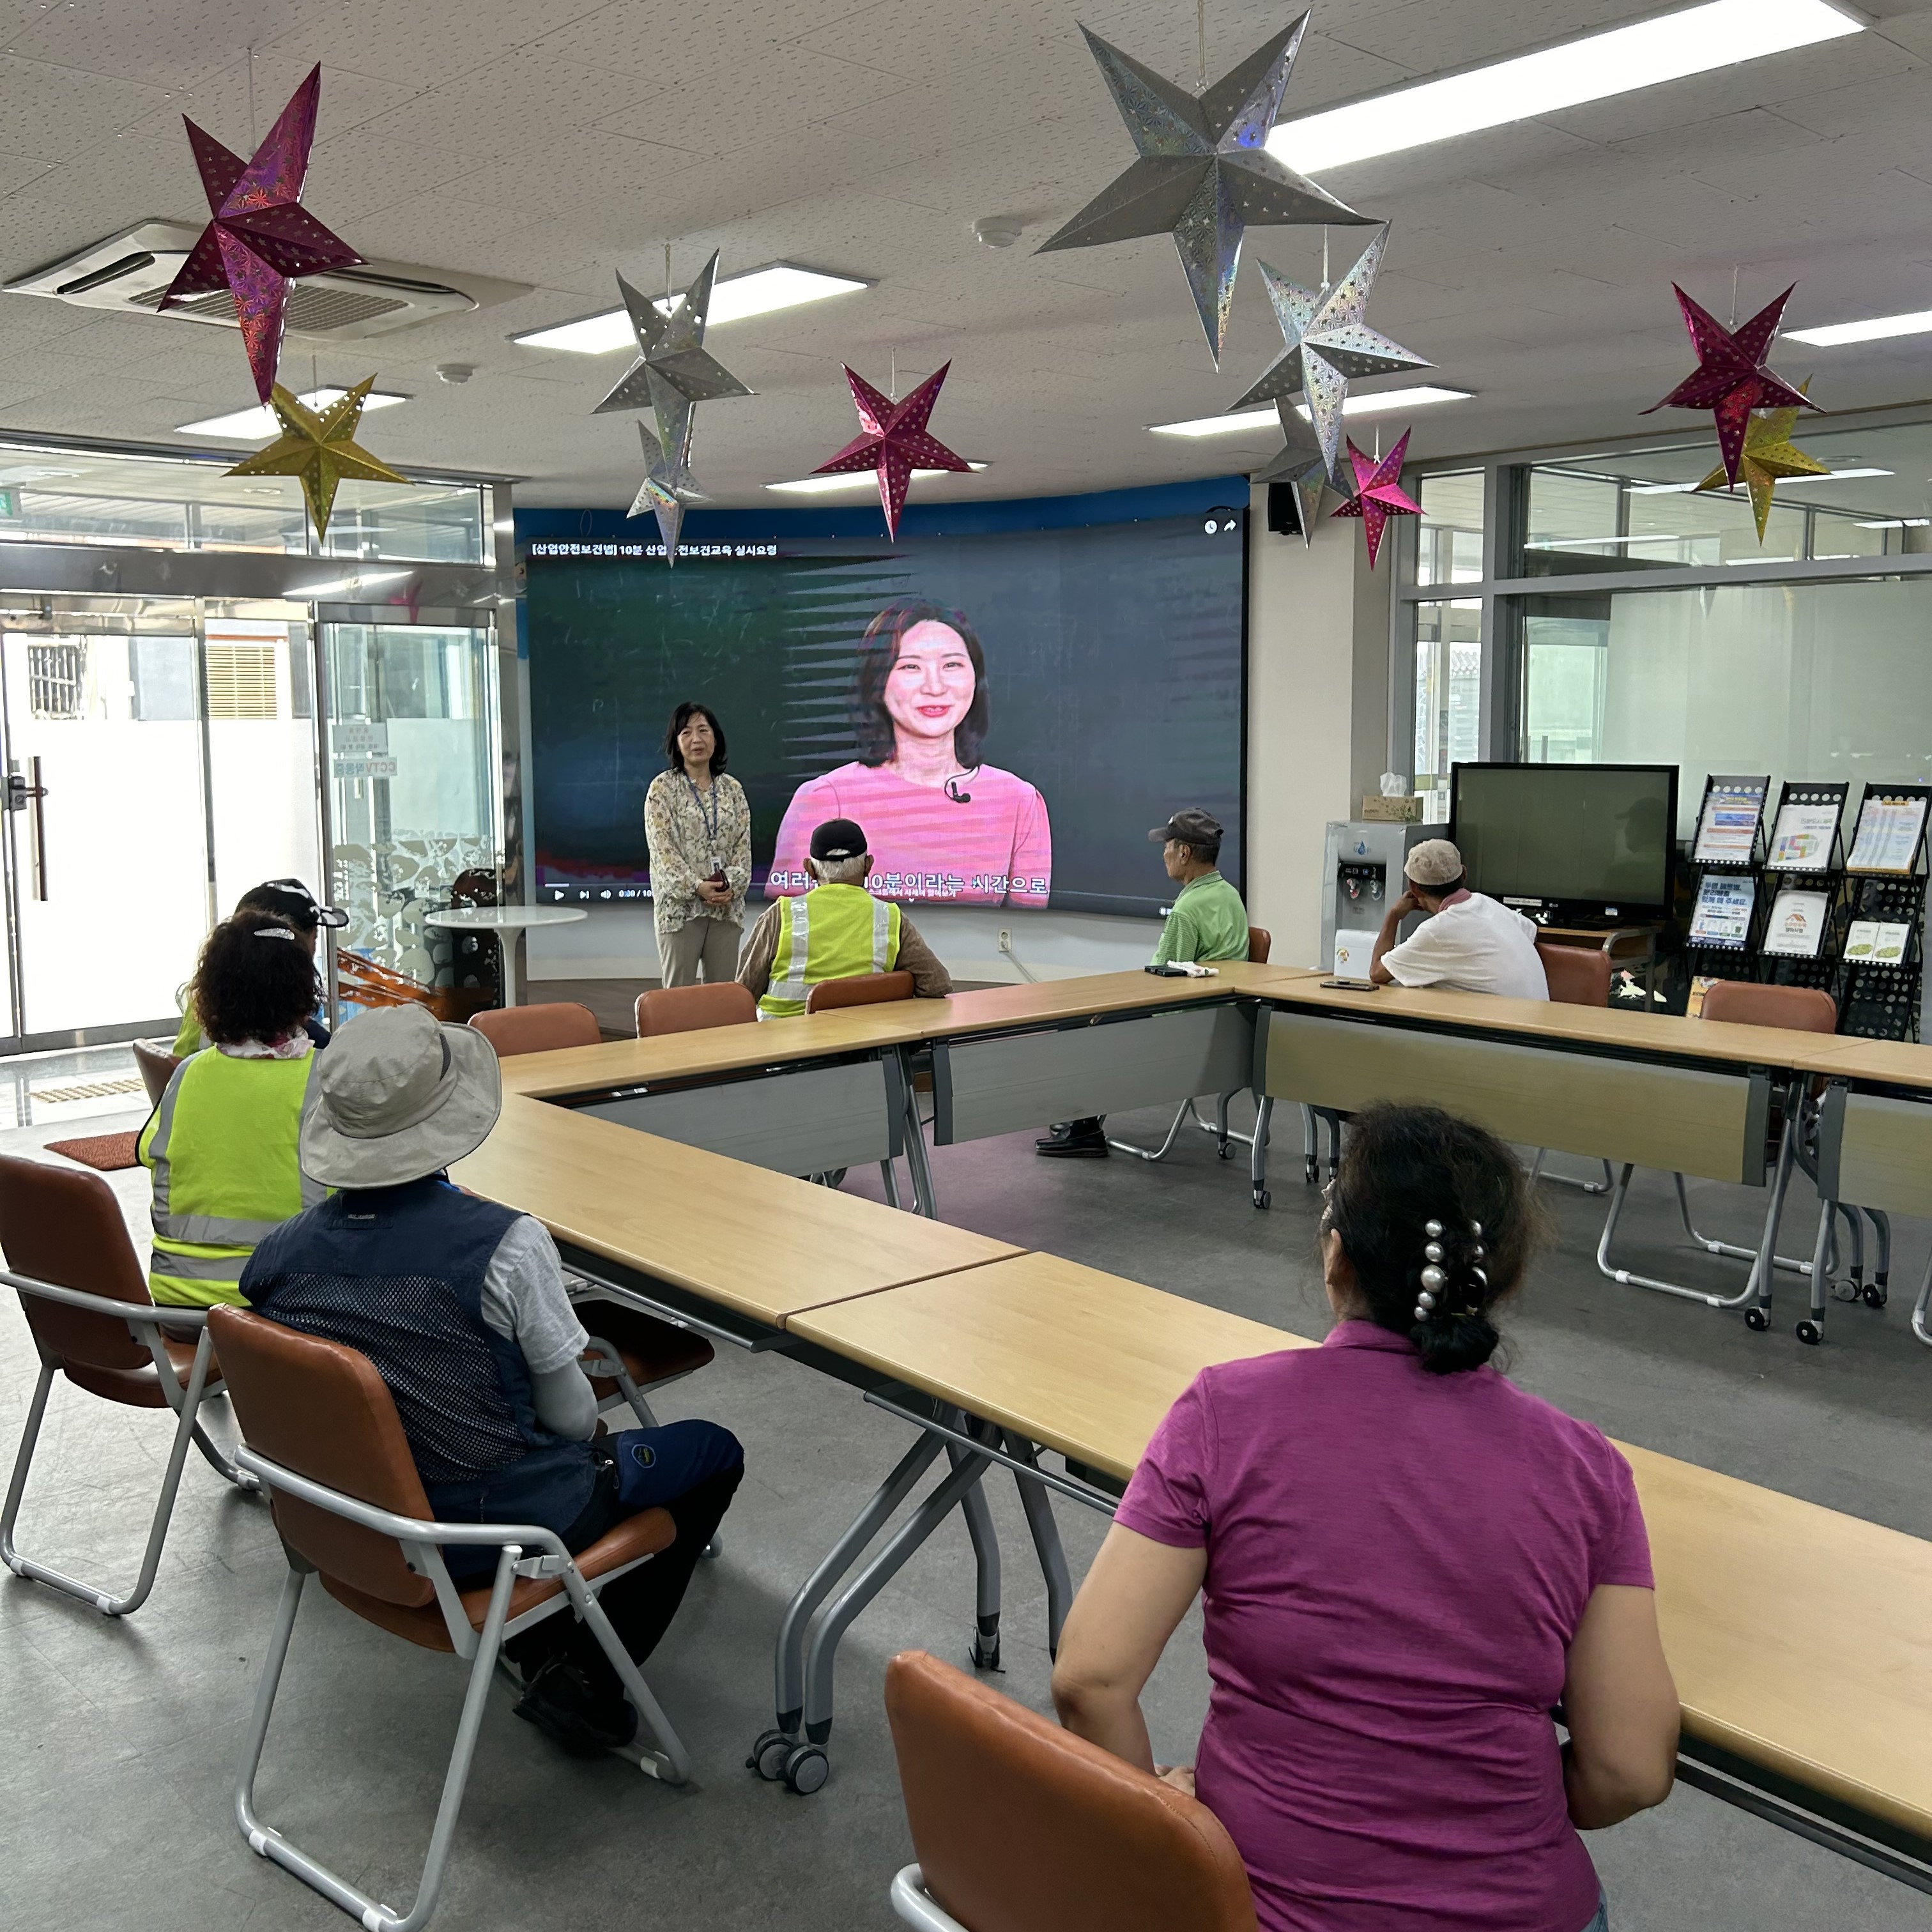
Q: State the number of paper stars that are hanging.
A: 11